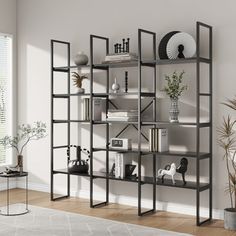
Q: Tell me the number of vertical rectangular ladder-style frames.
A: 4